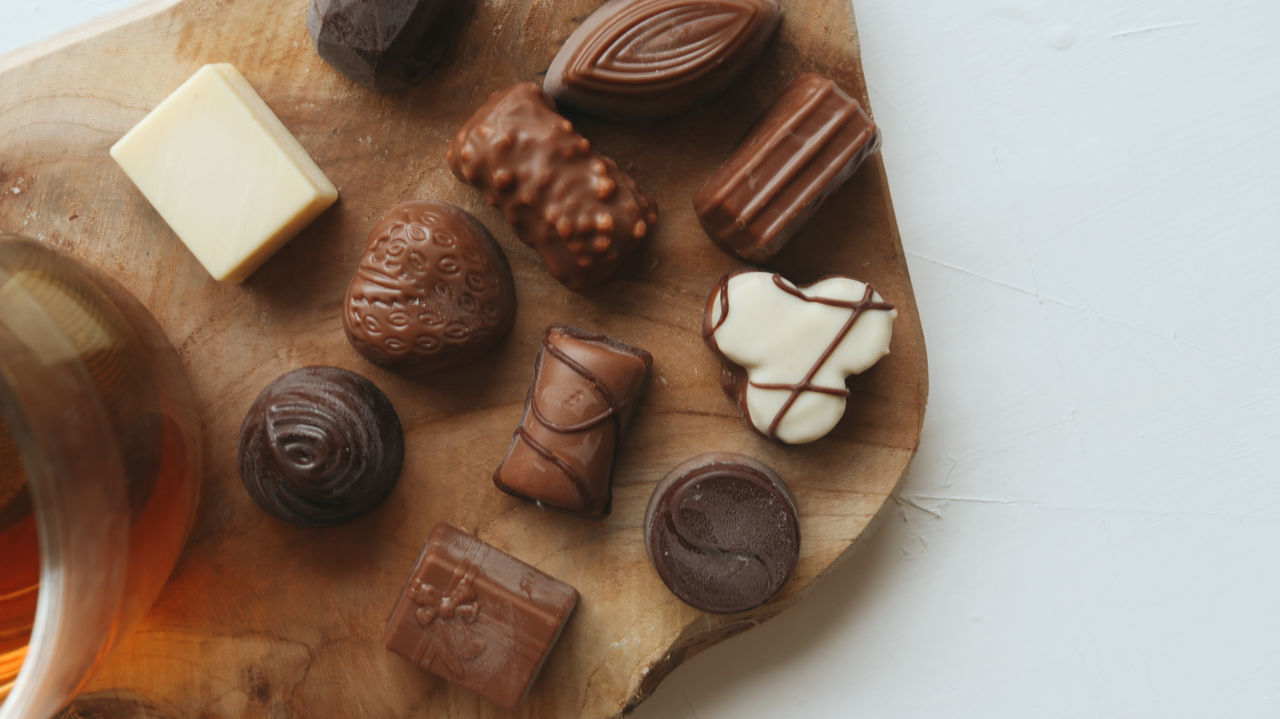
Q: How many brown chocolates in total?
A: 9